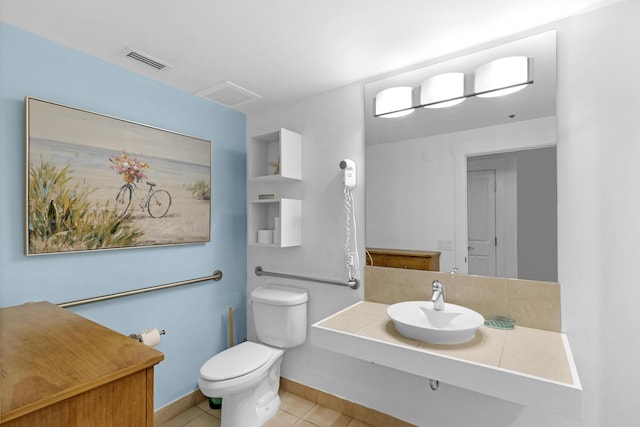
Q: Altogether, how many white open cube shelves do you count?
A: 2